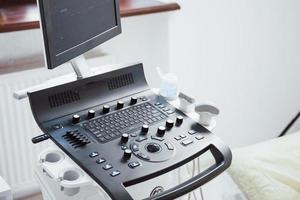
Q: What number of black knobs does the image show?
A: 11